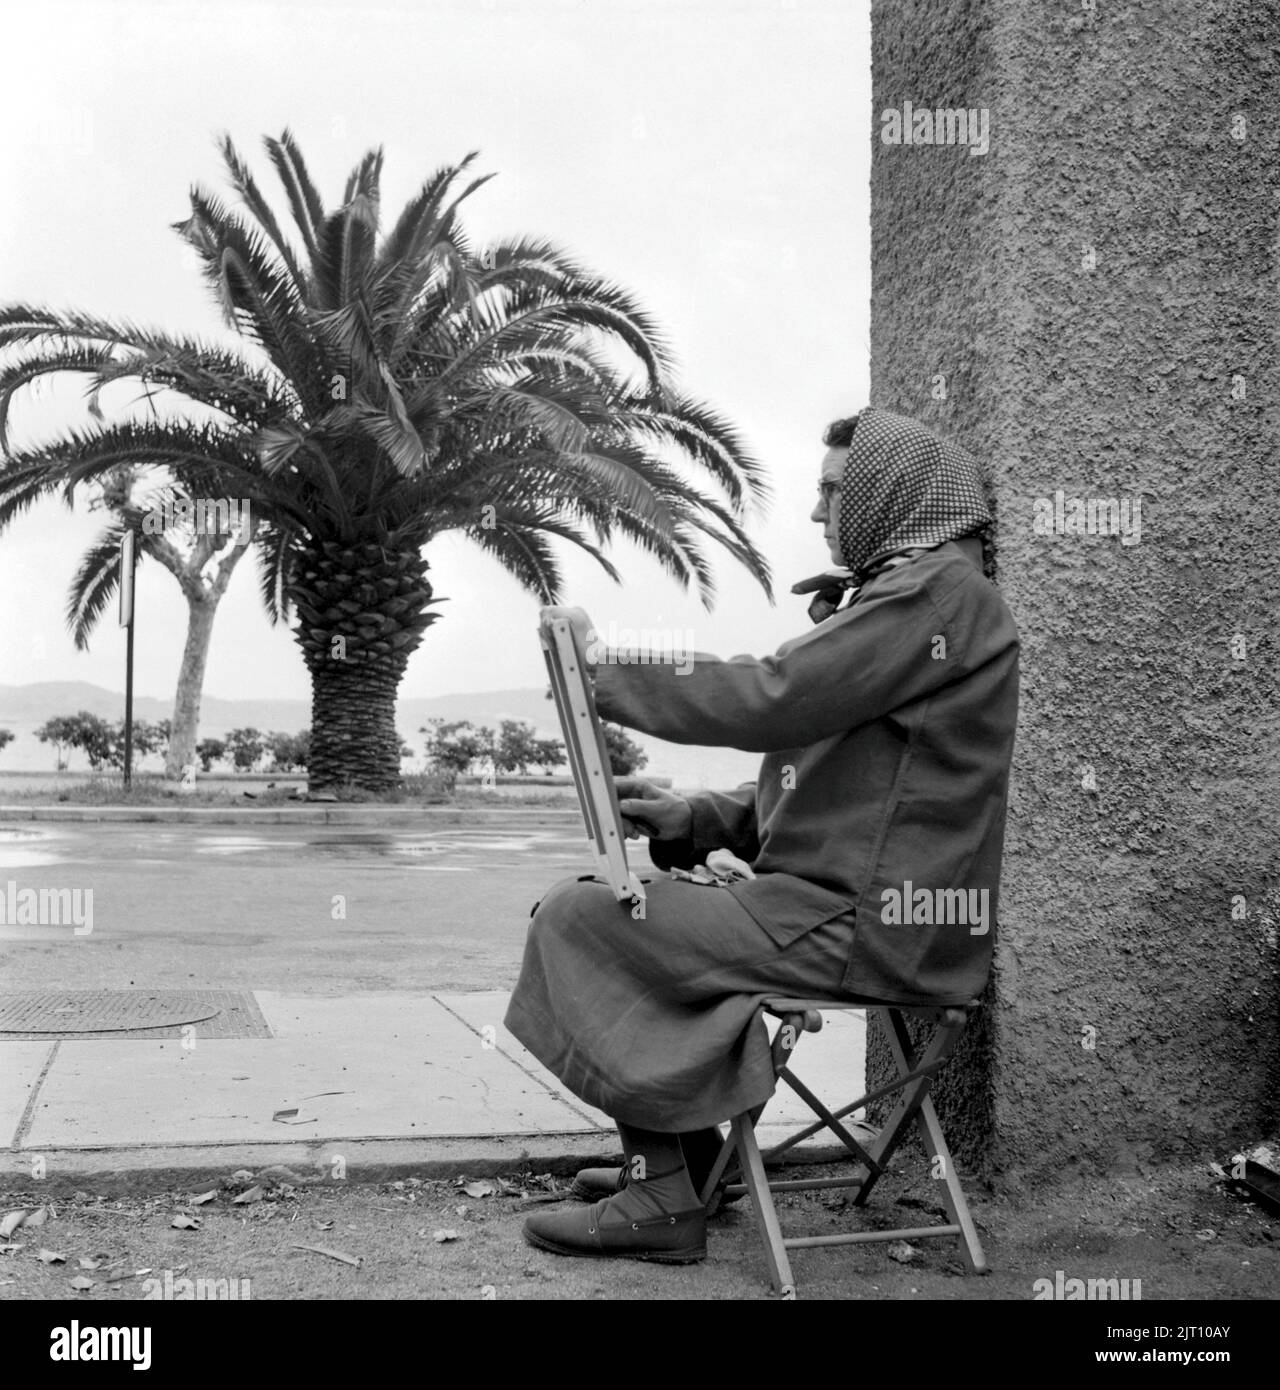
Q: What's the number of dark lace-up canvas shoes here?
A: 2